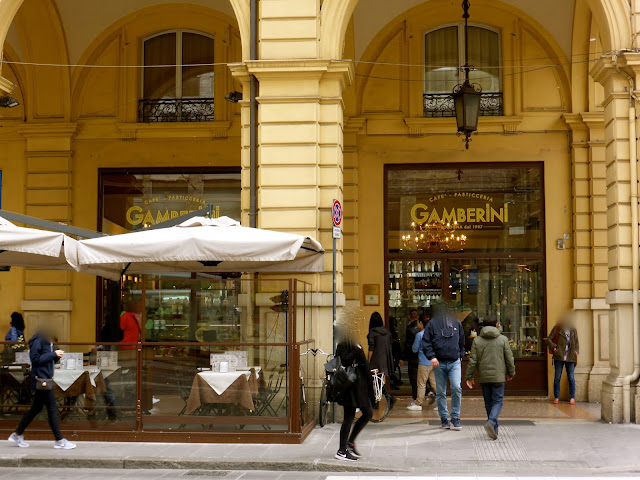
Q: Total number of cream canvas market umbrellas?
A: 2